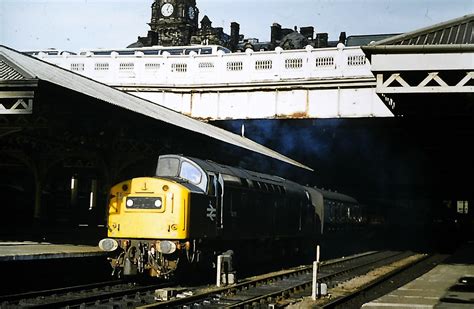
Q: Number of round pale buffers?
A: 2